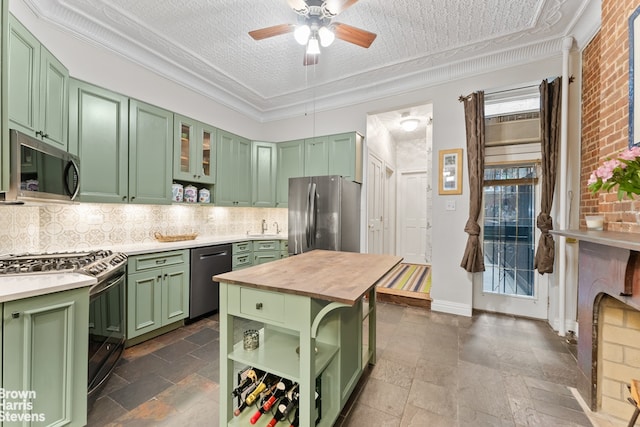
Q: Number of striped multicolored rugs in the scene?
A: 1